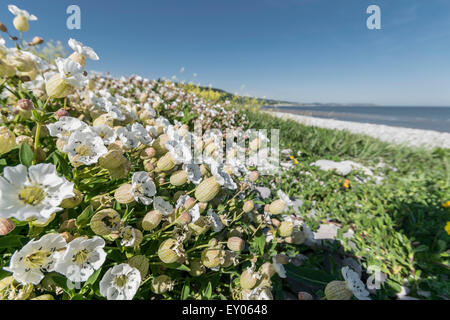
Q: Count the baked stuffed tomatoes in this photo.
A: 0